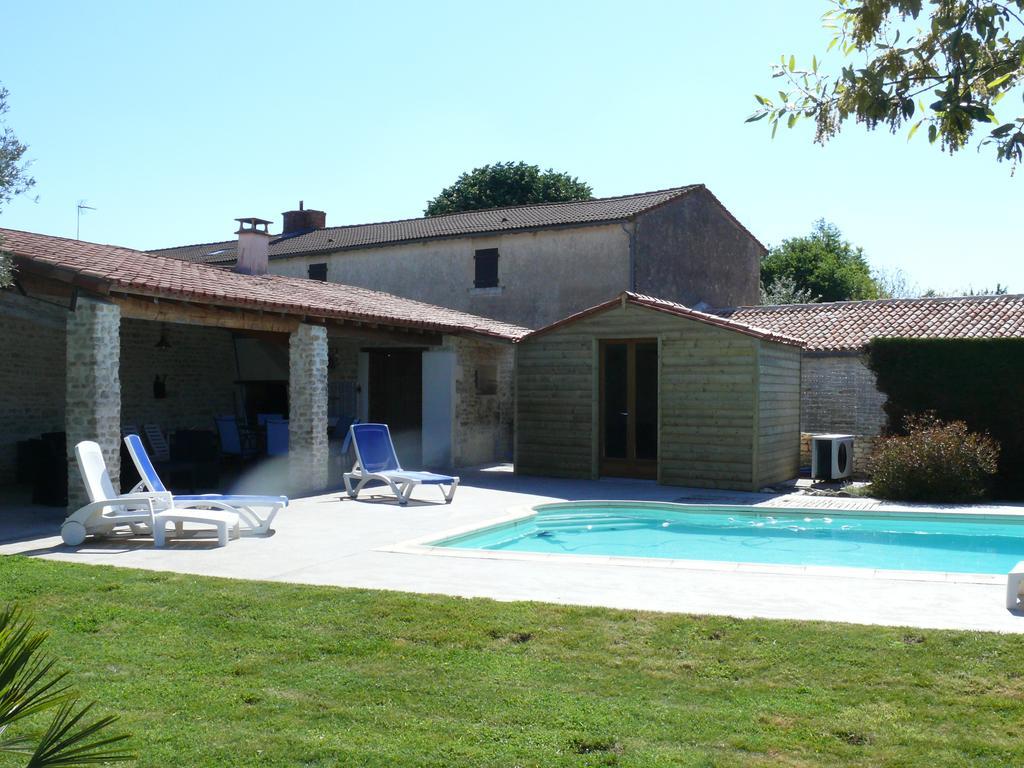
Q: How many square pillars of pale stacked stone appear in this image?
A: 2